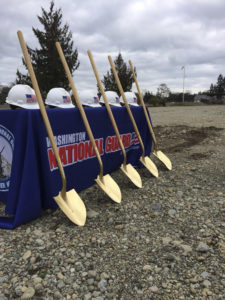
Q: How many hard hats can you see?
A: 5